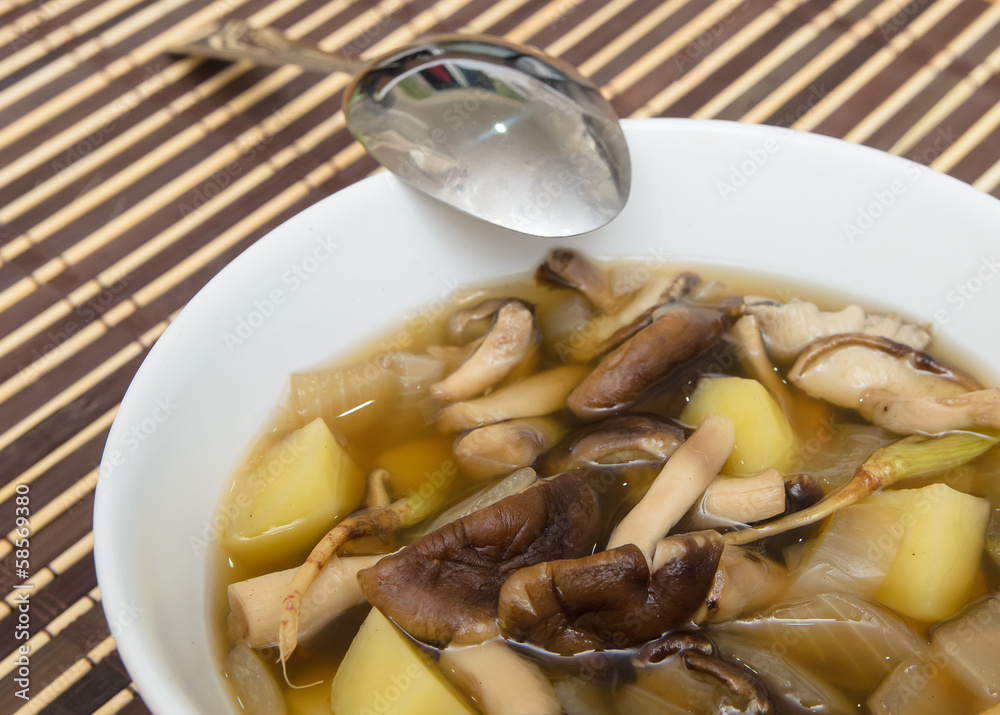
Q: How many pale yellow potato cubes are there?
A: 4